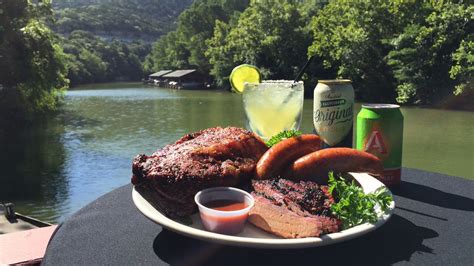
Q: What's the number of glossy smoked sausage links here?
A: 2